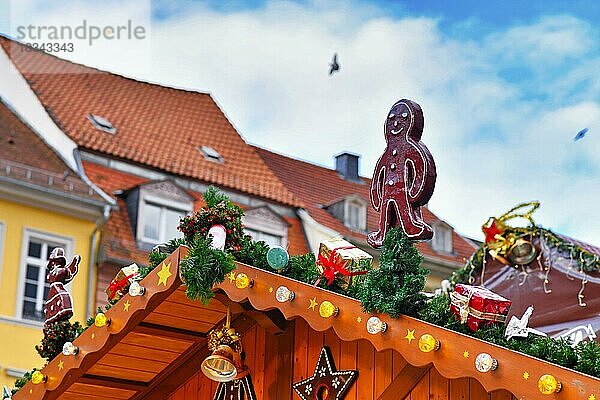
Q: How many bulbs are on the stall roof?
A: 11